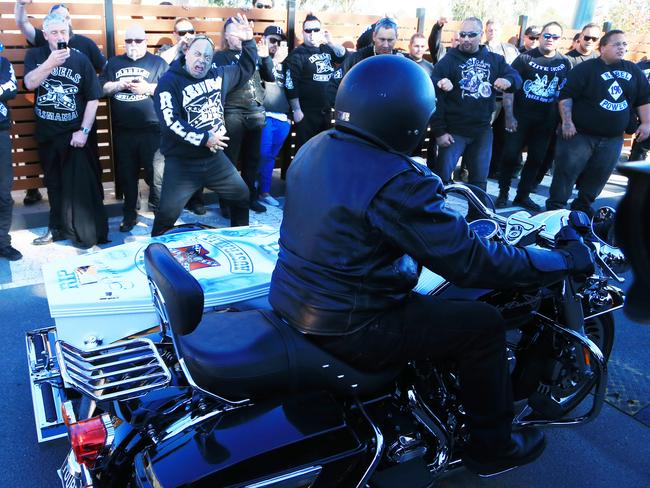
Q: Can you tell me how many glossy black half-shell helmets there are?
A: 1